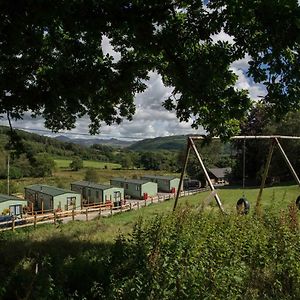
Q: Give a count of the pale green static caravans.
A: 5